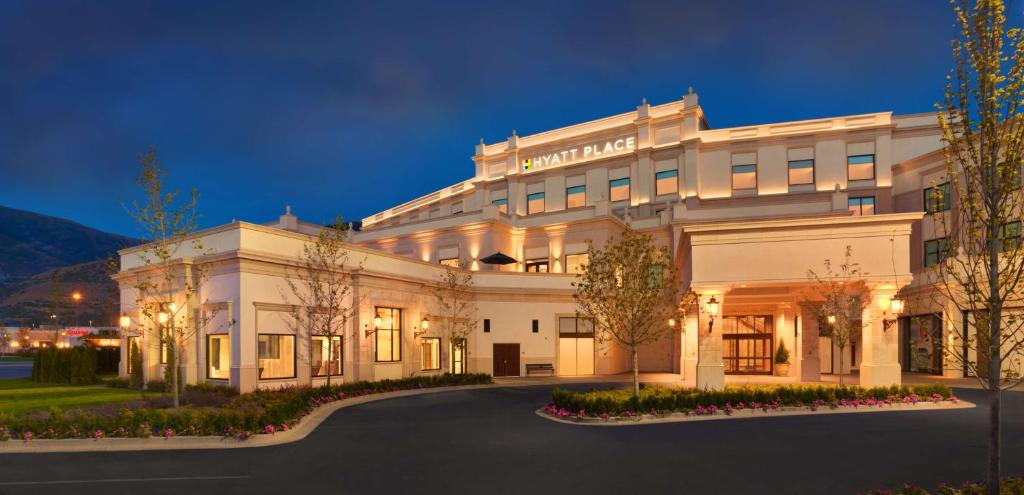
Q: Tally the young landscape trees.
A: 6